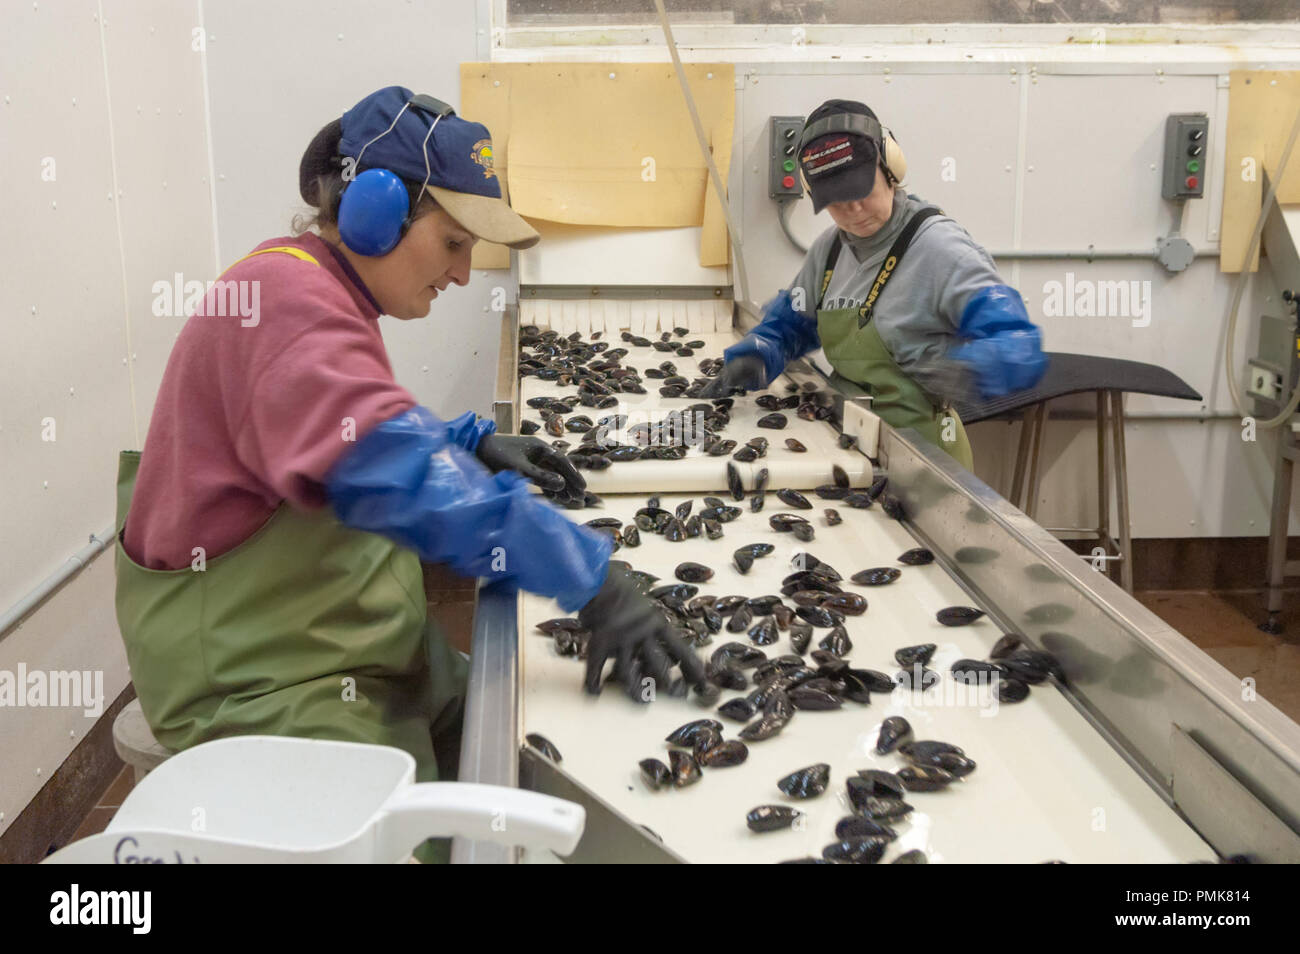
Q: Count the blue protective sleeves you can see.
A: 4